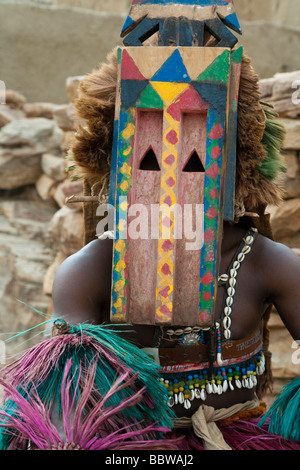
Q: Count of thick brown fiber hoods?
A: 1